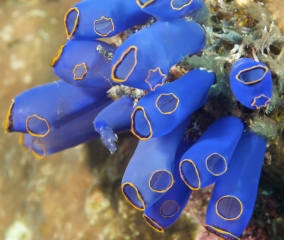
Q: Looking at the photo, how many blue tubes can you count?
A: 13